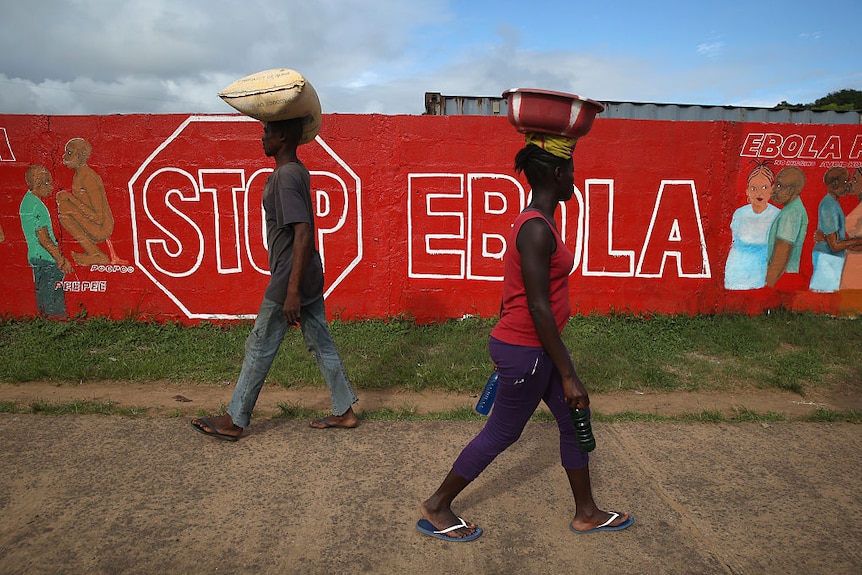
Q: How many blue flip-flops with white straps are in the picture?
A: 2